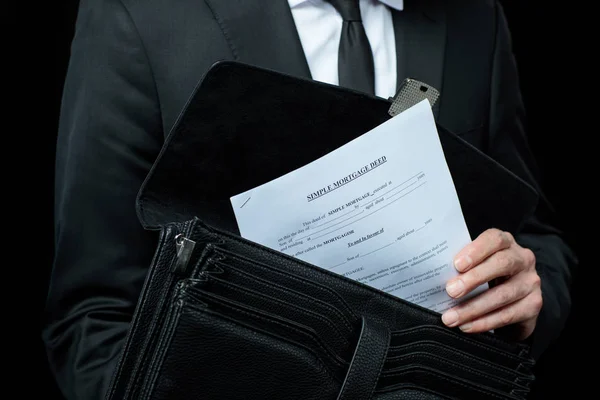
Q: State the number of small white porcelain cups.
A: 0